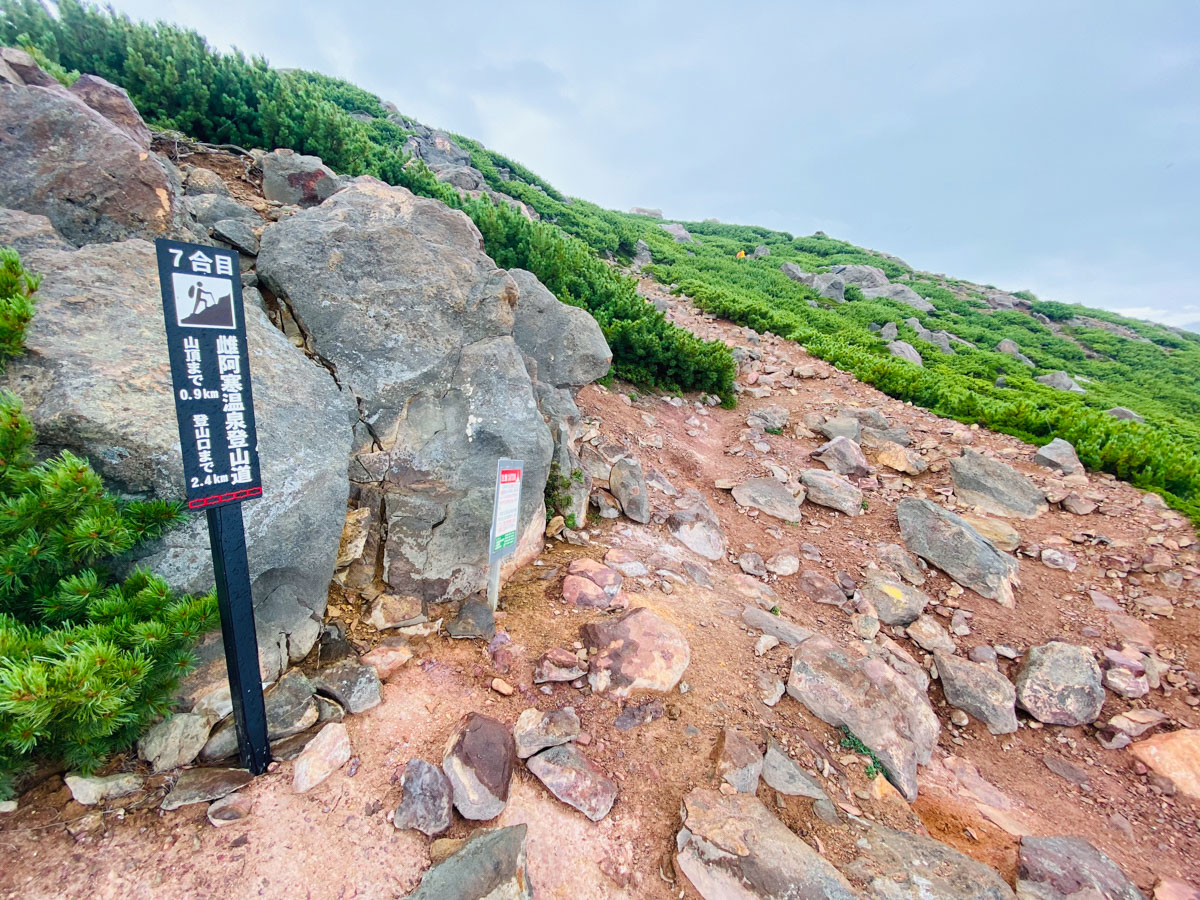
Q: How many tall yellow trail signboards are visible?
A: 0